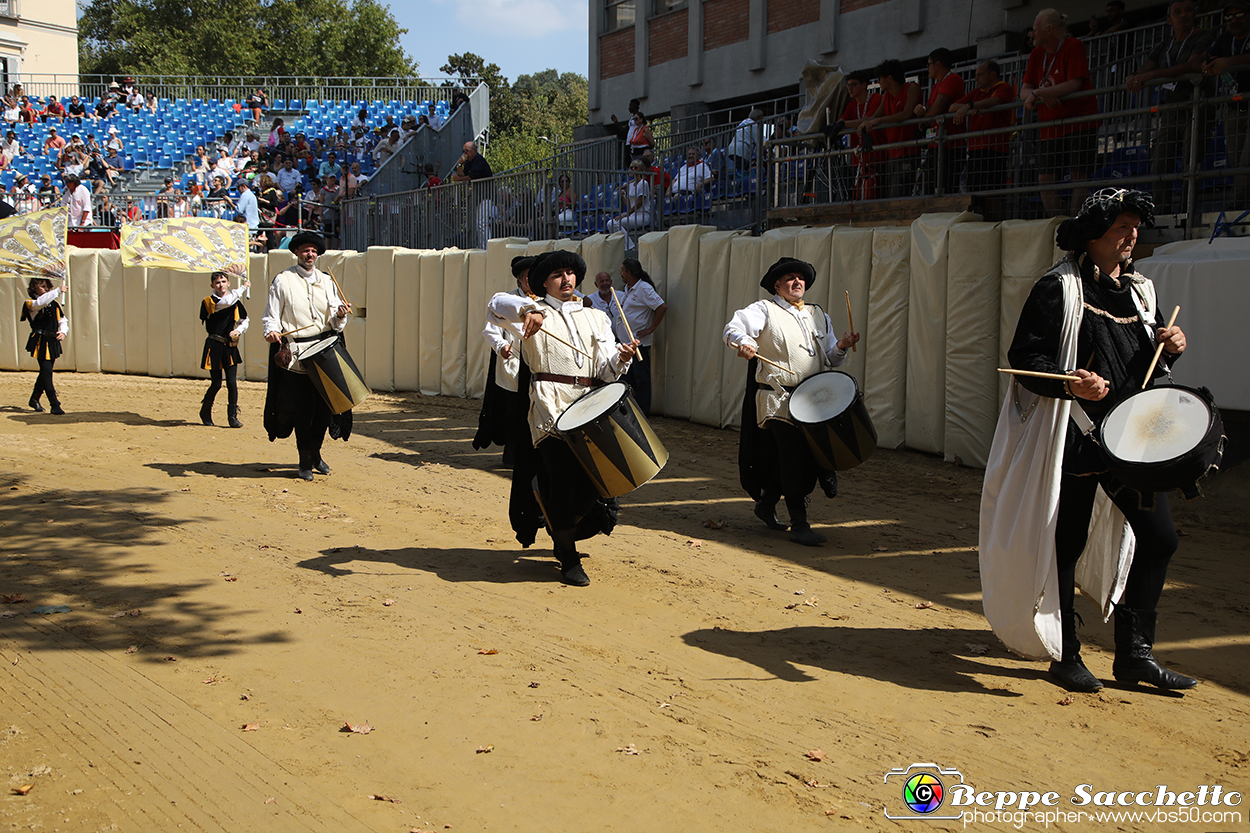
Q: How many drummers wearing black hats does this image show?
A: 5